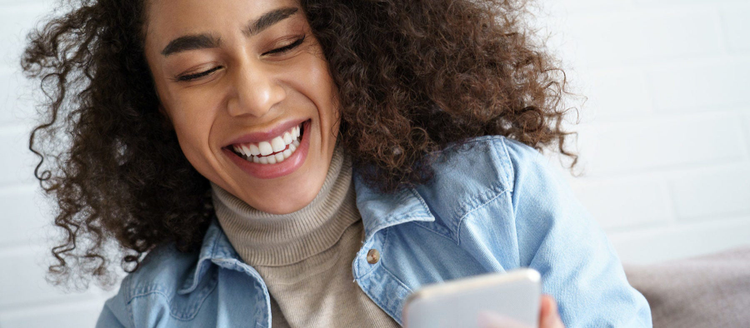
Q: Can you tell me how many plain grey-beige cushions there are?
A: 1